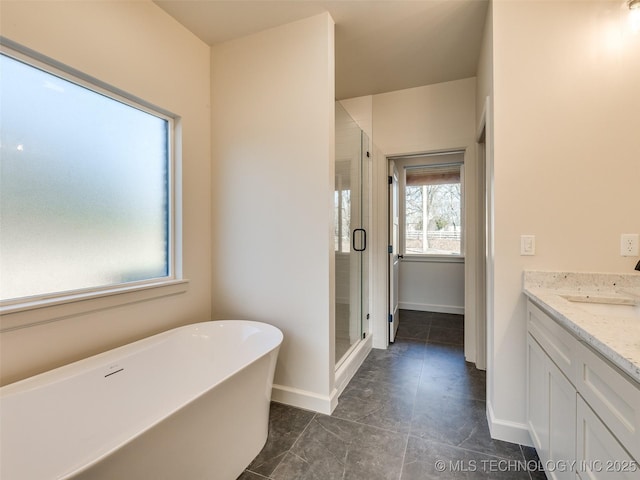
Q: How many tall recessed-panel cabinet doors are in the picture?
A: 2